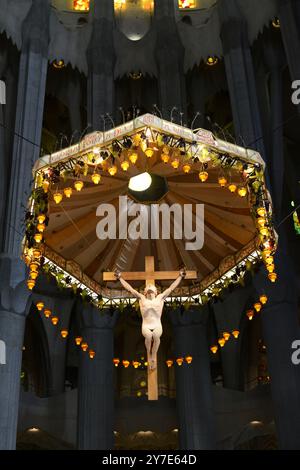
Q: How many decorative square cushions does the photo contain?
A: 0